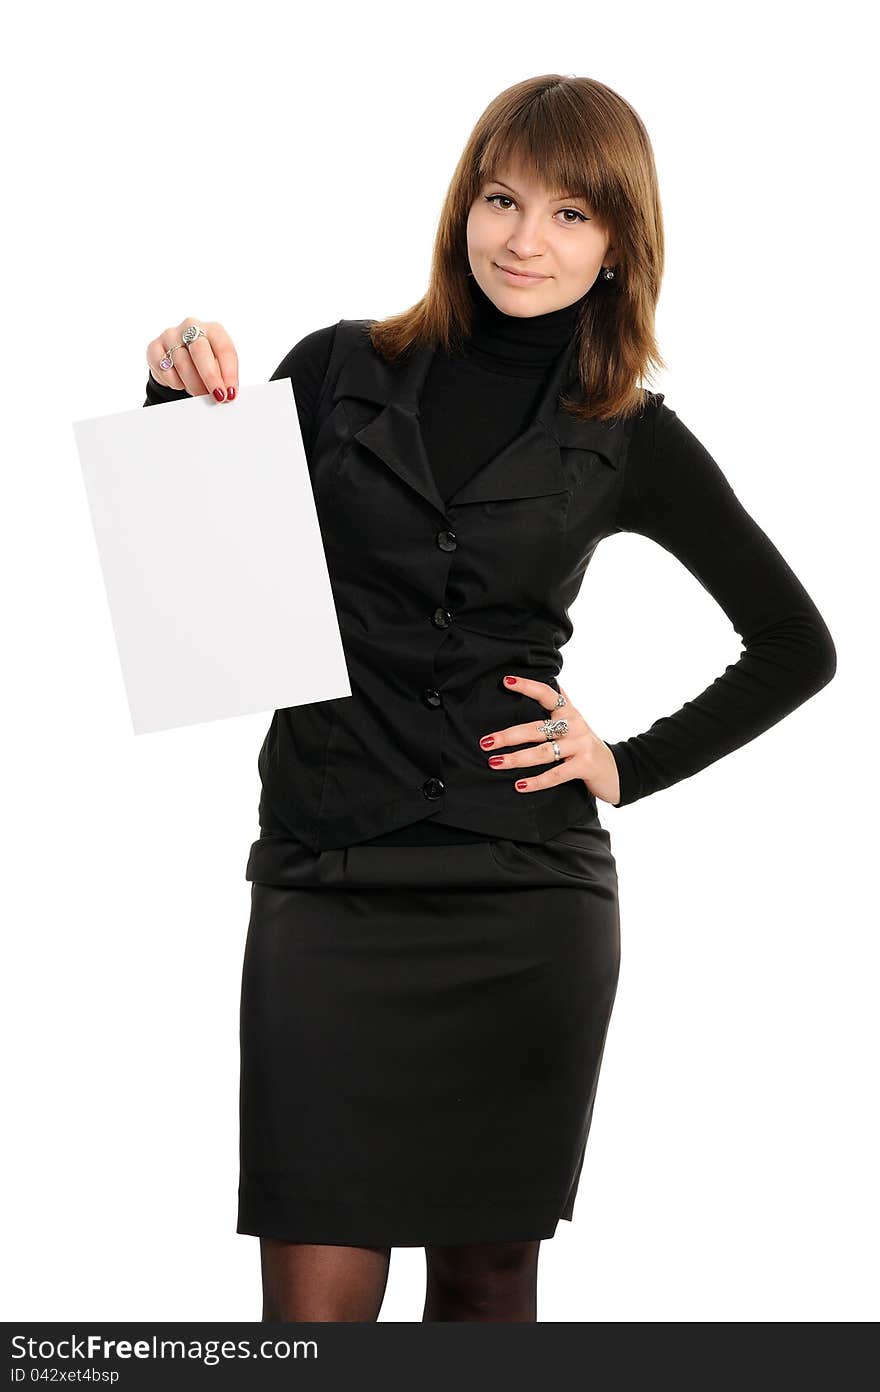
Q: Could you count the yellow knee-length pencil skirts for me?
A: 0